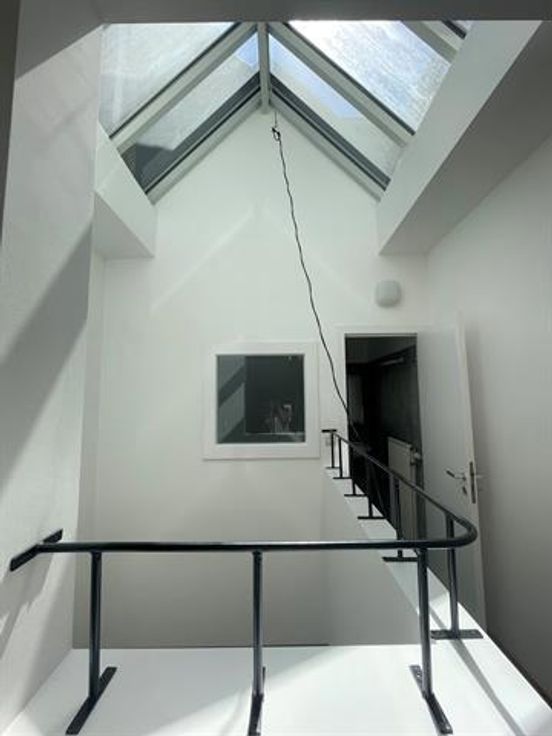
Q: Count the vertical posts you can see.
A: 9